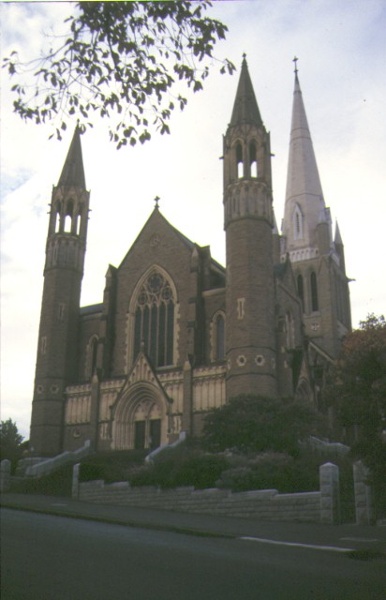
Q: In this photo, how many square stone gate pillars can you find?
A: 4